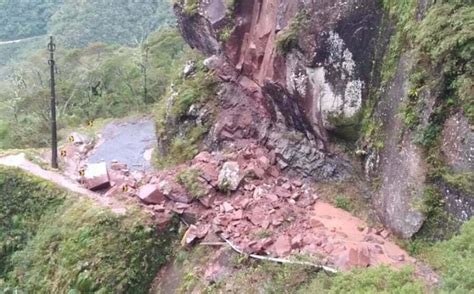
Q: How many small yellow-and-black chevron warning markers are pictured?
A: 5